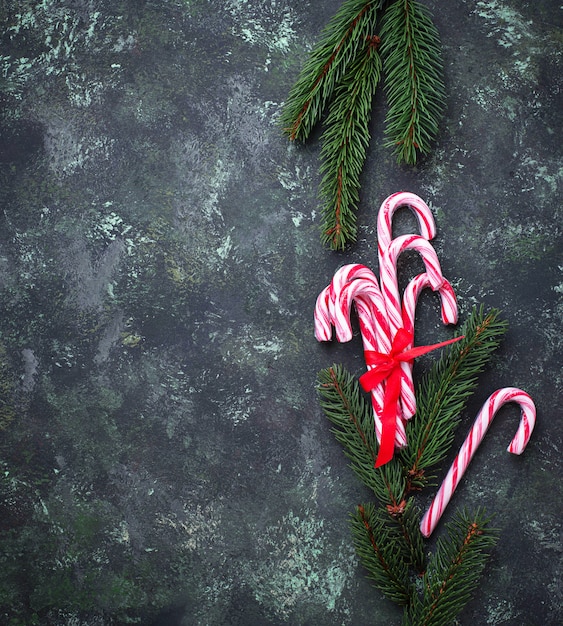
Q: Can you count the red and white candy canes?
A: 7